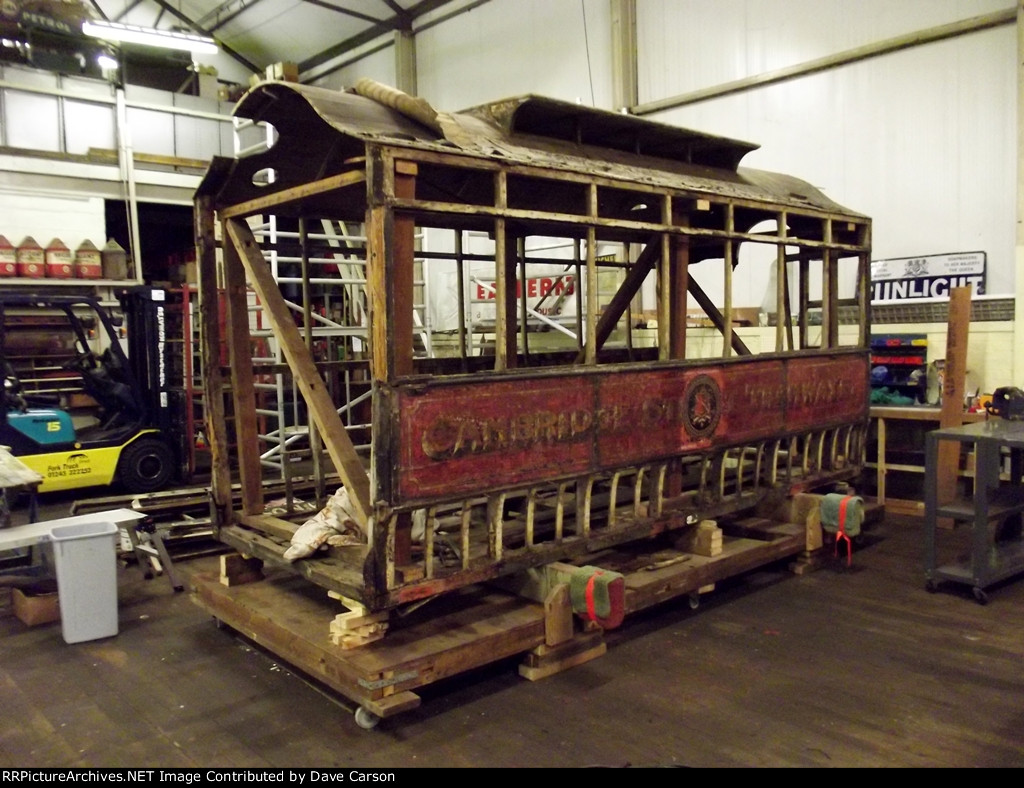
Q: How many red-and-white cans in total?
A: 4